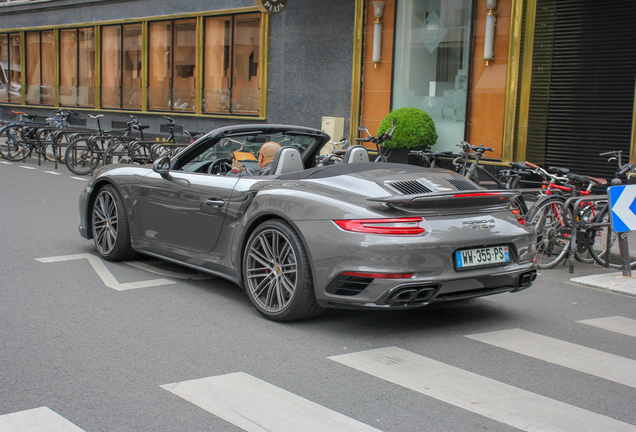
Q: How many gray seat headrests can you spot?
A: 2